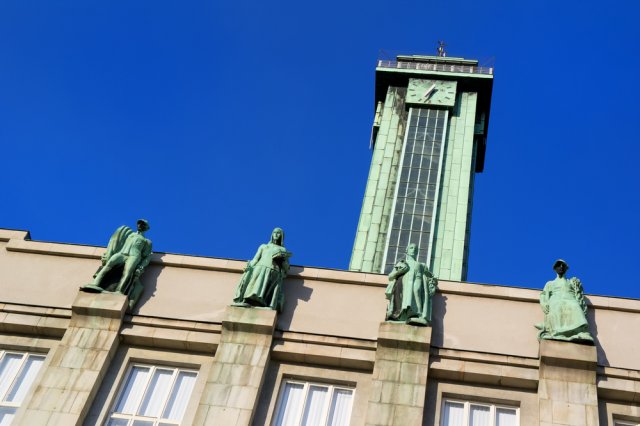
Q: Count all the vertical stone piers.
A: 4